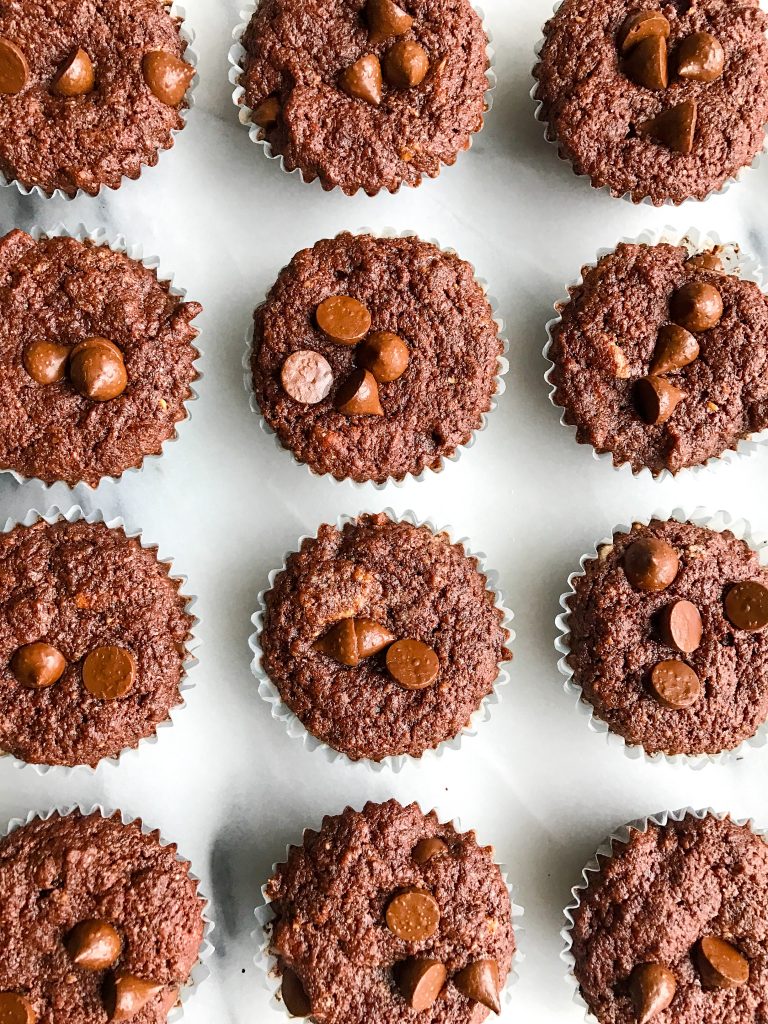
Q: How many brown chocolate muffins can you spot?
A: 12